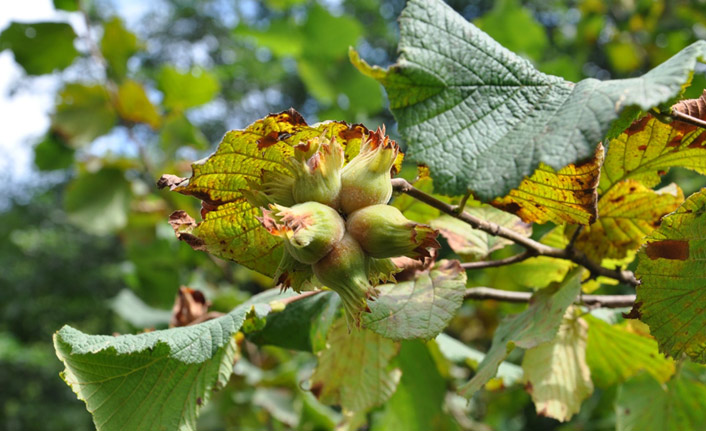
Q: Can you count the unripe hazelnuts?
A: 5